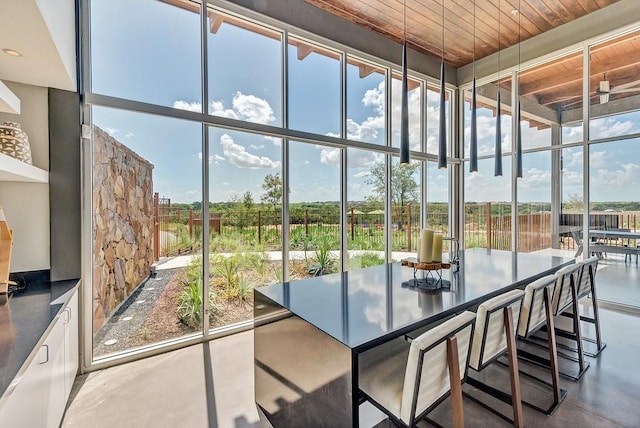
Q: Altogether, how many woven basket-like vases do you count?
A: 1